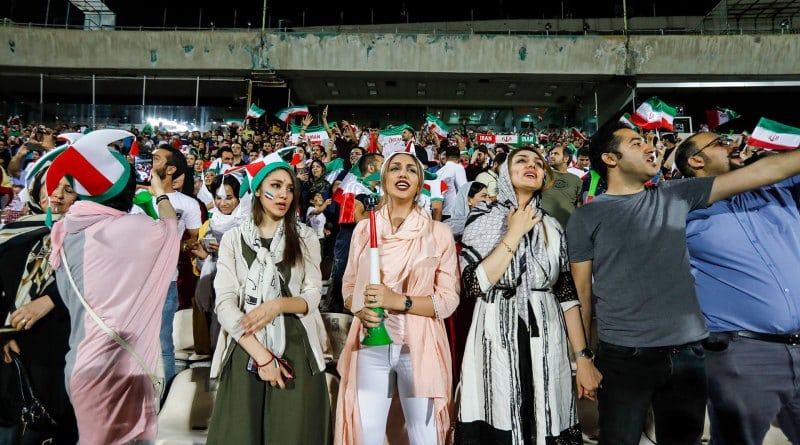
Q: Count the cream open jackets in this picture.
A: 1